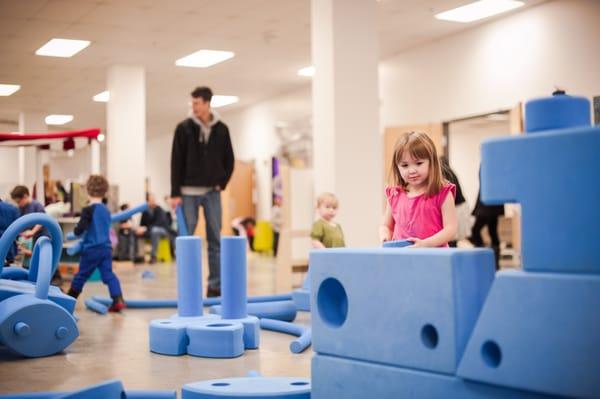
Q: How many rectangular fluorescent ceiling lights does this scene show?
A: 8